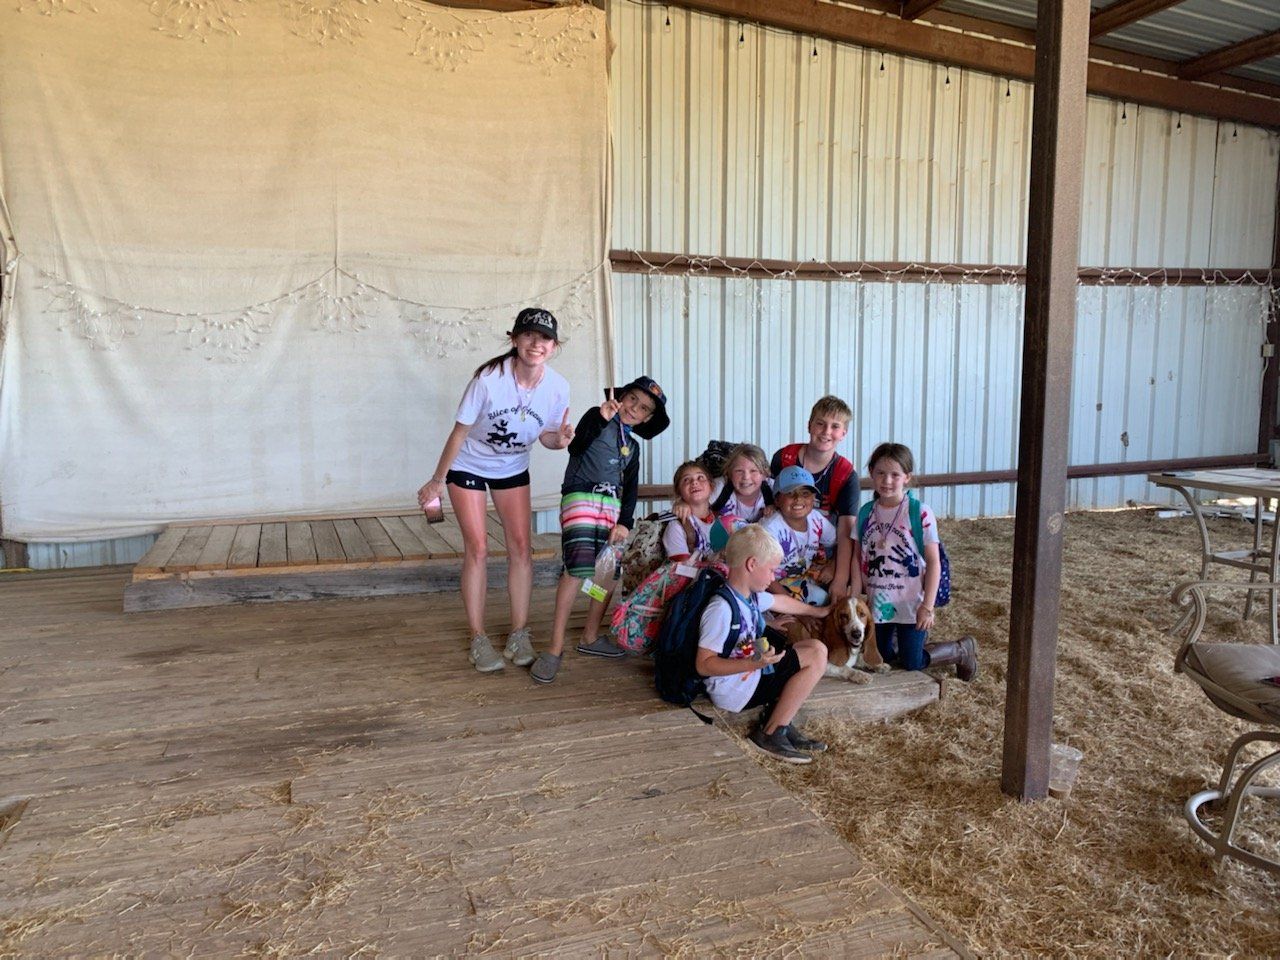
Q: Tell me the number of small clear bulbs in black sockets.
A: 9